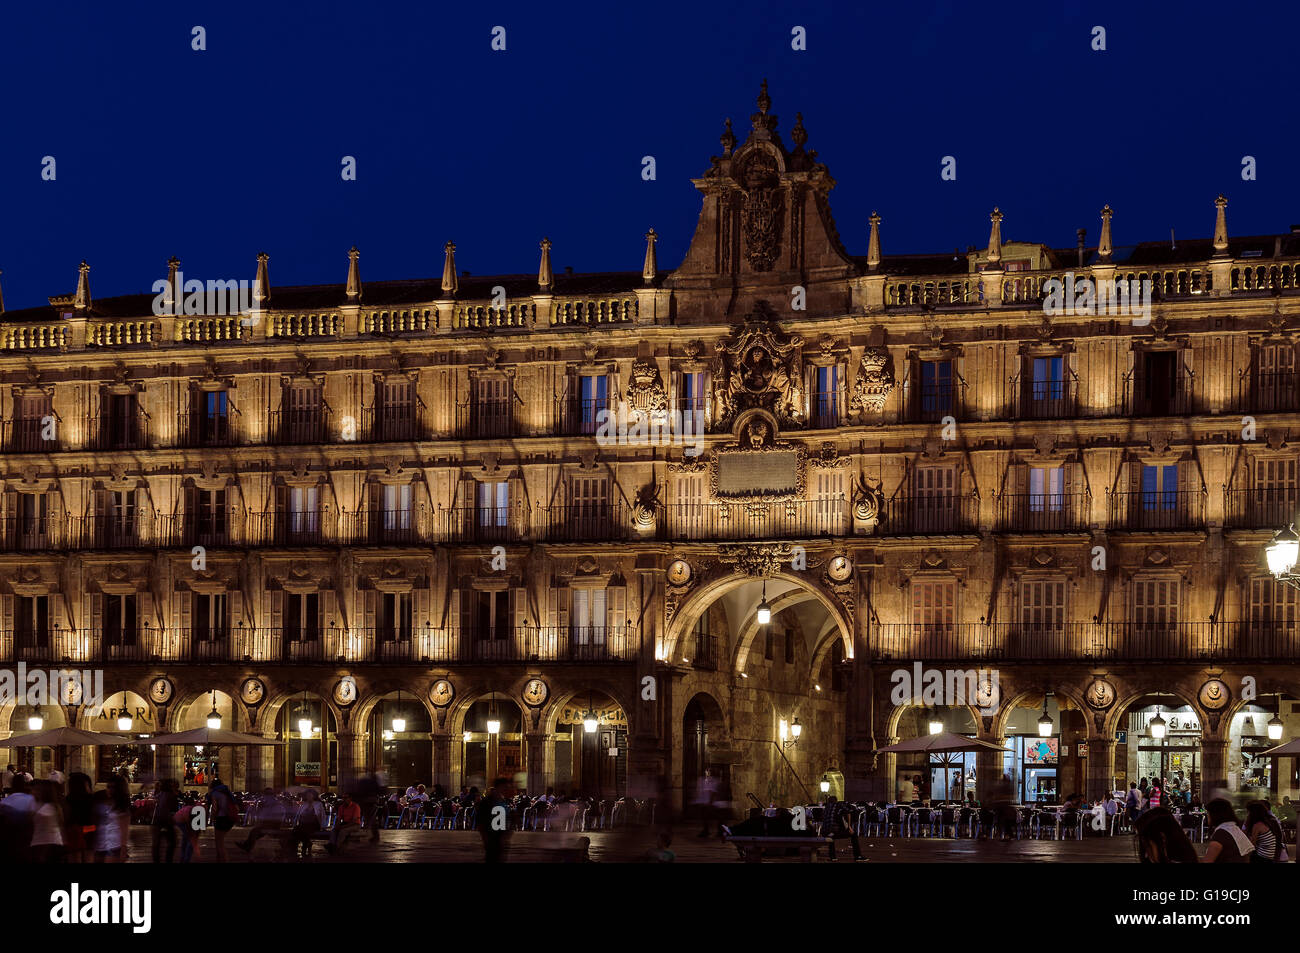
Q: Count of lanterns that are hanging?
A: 12